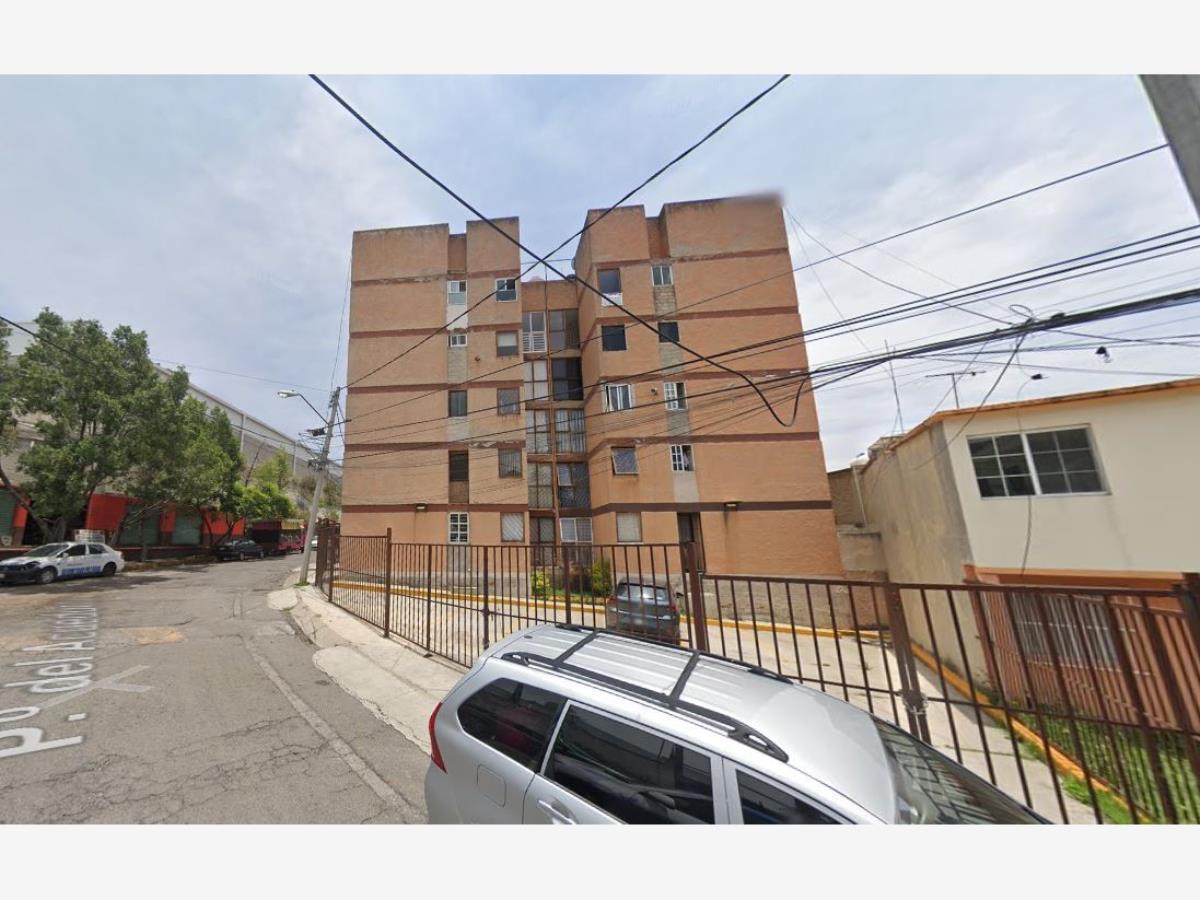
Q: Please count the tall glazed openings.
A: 10